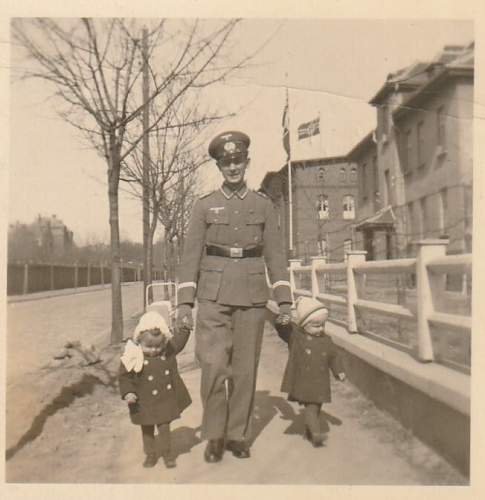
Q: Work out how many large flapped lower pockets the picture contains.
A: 2